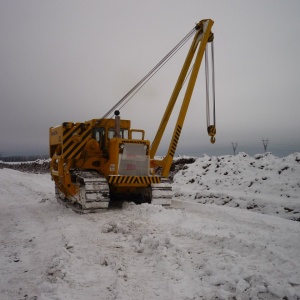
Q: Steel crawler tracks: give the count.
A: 2